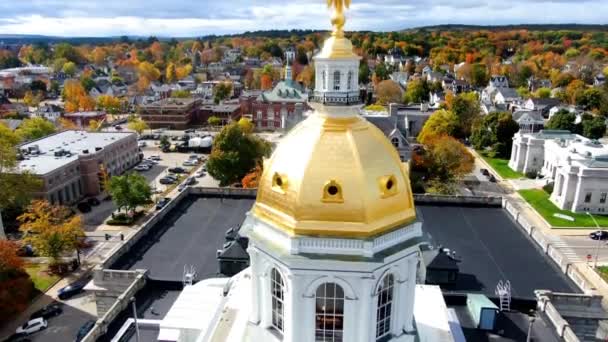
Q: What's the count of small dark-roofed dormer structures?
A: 2